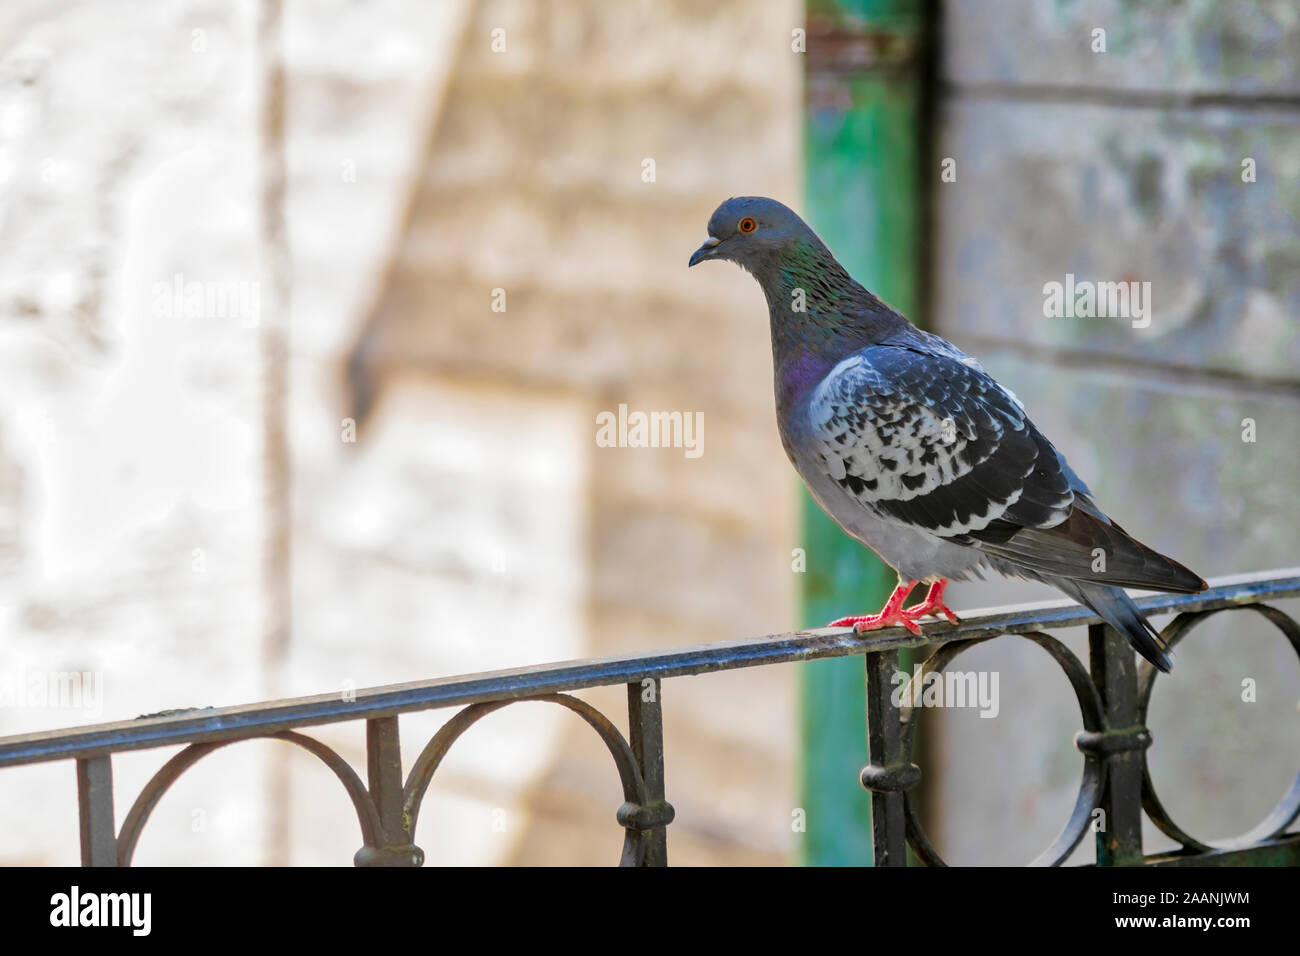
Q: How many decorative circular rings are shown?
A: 4